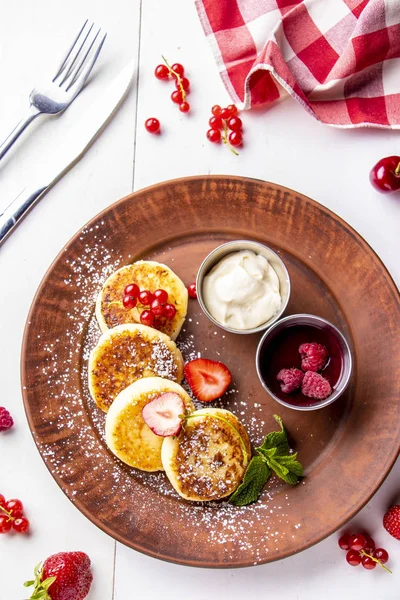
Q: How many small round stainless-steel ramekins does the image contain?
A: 2